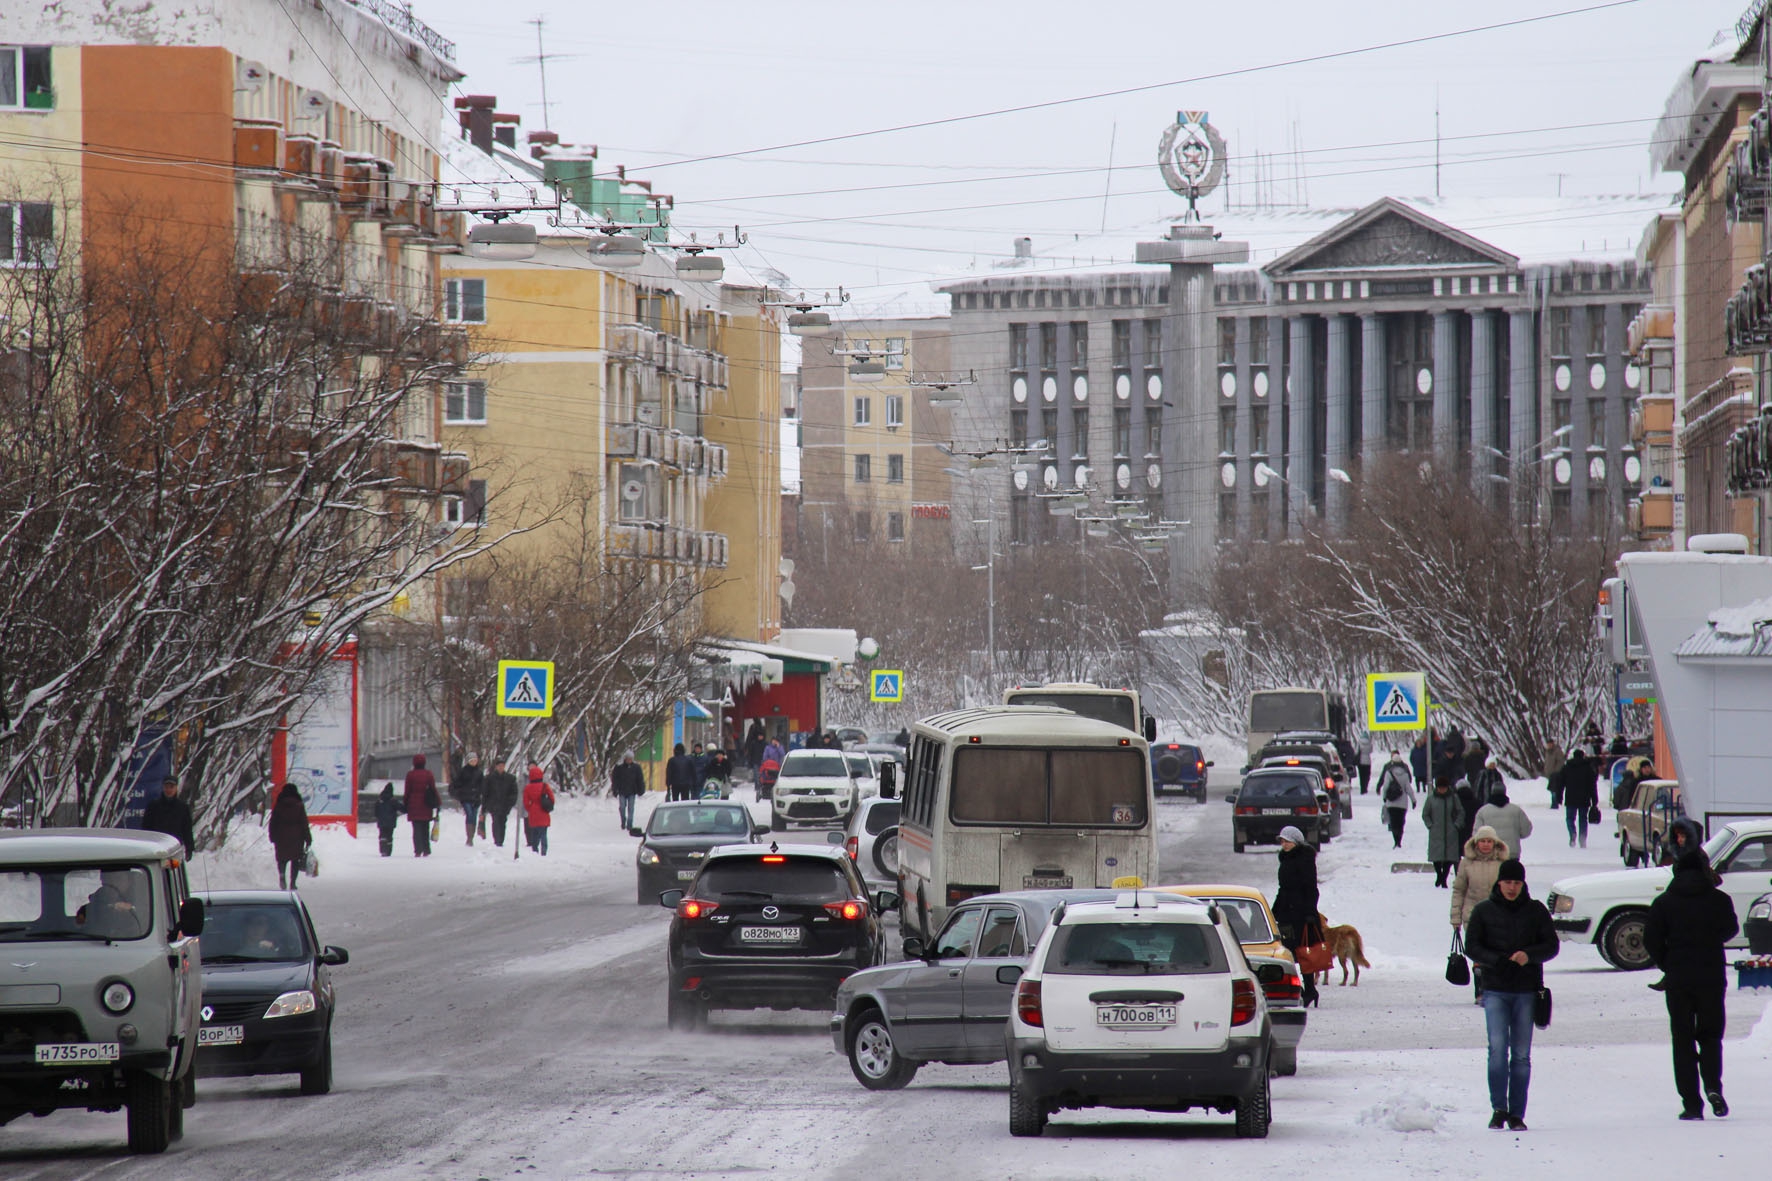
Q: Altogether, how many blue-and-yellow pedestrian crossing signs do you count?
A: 3